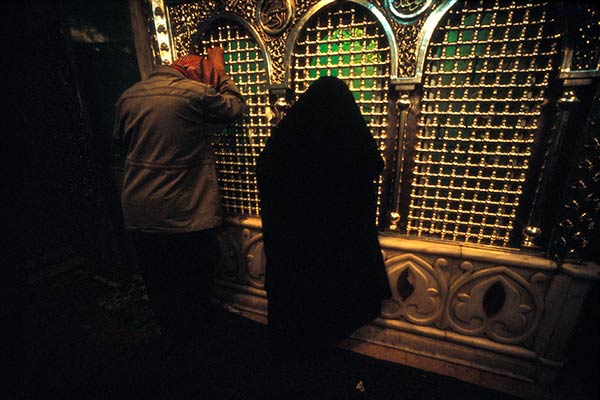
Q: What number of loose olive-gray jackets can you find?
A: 1